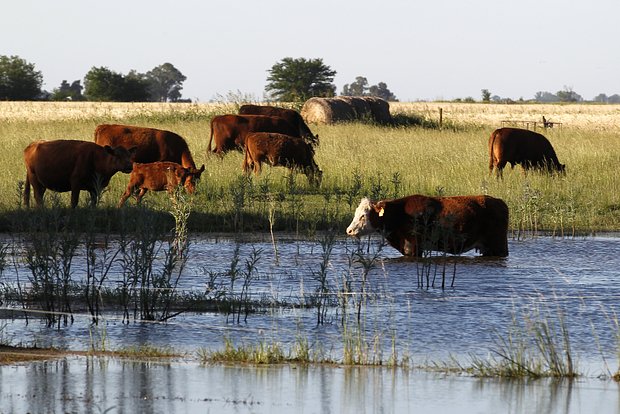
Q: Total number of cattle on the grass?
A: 7